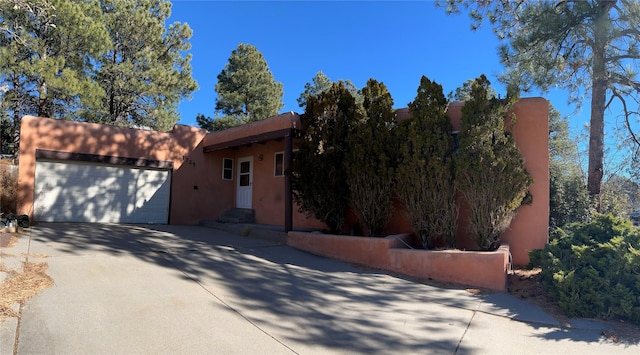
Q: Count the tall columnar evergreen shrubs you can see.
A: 4